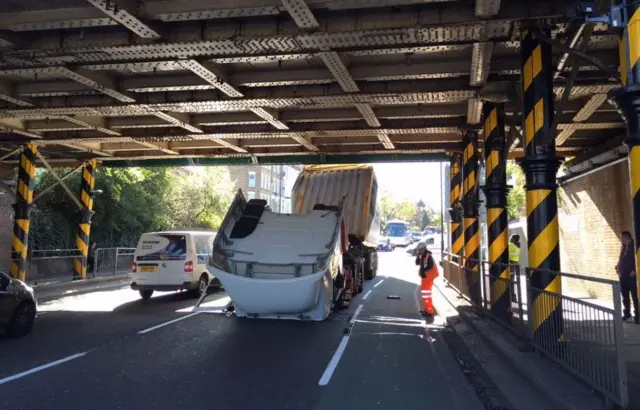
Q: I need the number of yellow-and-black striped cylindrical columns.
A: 7